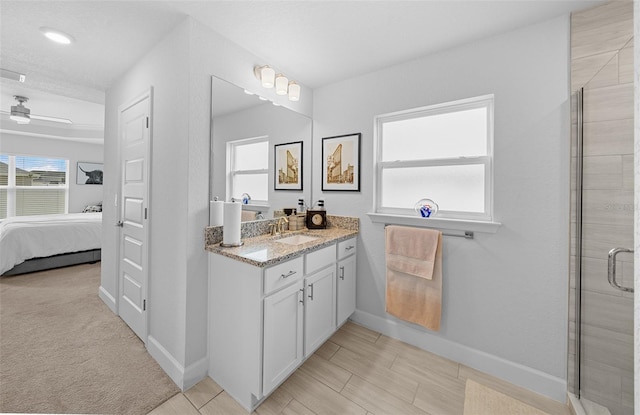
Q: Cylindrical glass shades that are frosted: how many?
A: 3